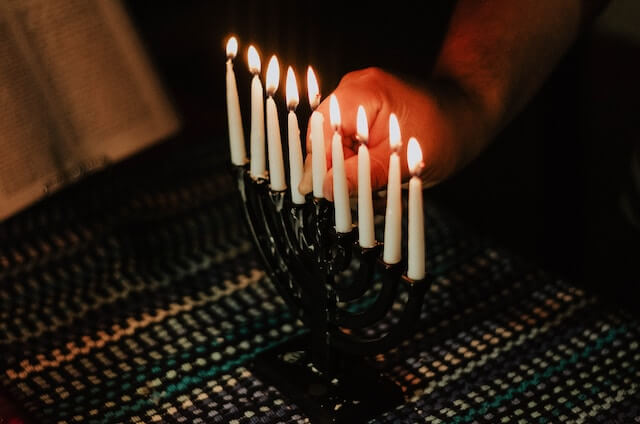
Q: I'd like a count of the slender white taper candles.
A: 9